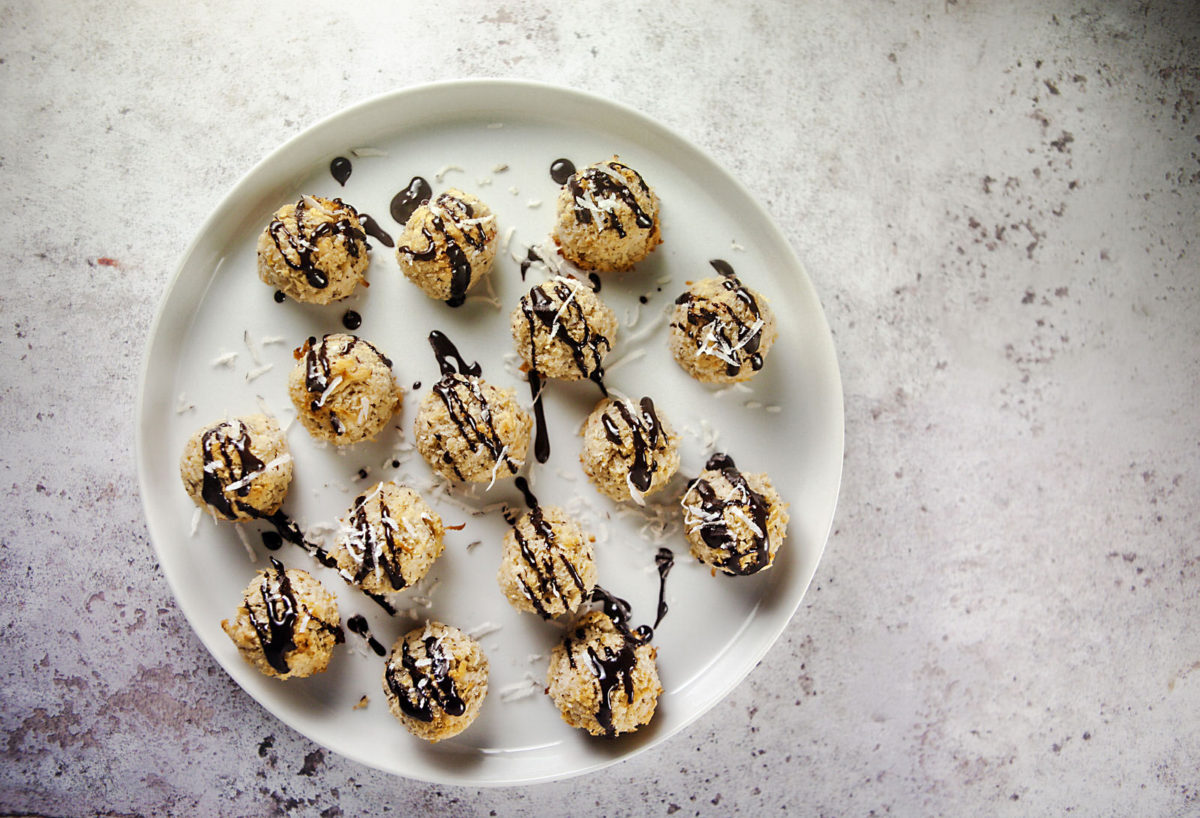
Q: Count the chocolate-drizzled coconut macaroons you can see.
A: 15